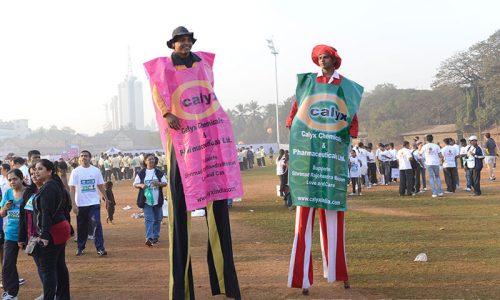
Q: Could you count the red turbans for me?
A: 1